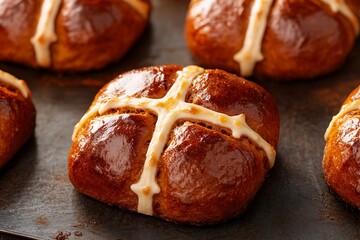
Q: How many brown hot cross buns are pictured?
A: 5